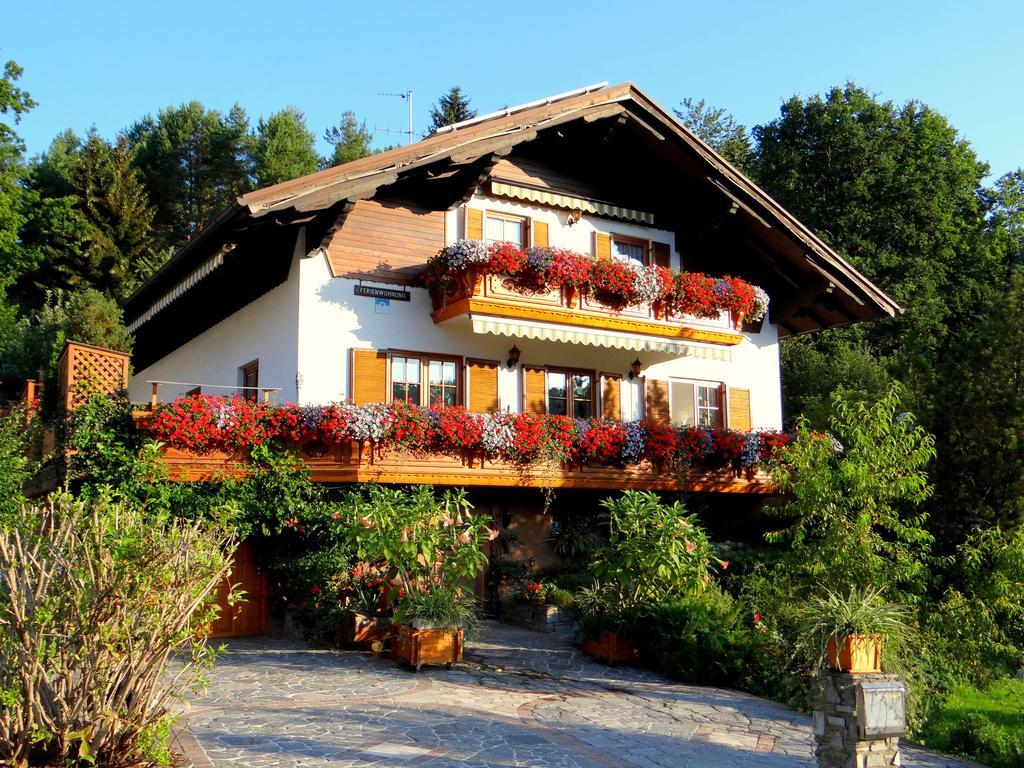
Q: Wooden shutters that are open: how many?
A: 10